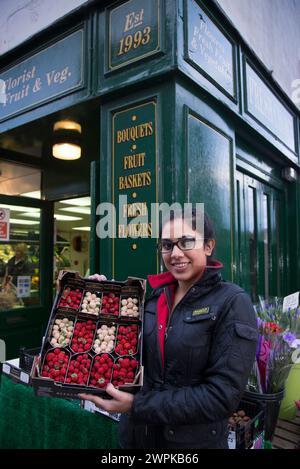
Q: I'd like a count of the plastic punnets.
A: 12